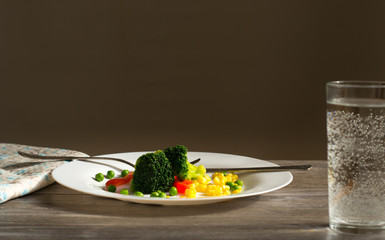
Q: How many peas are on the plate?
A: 14